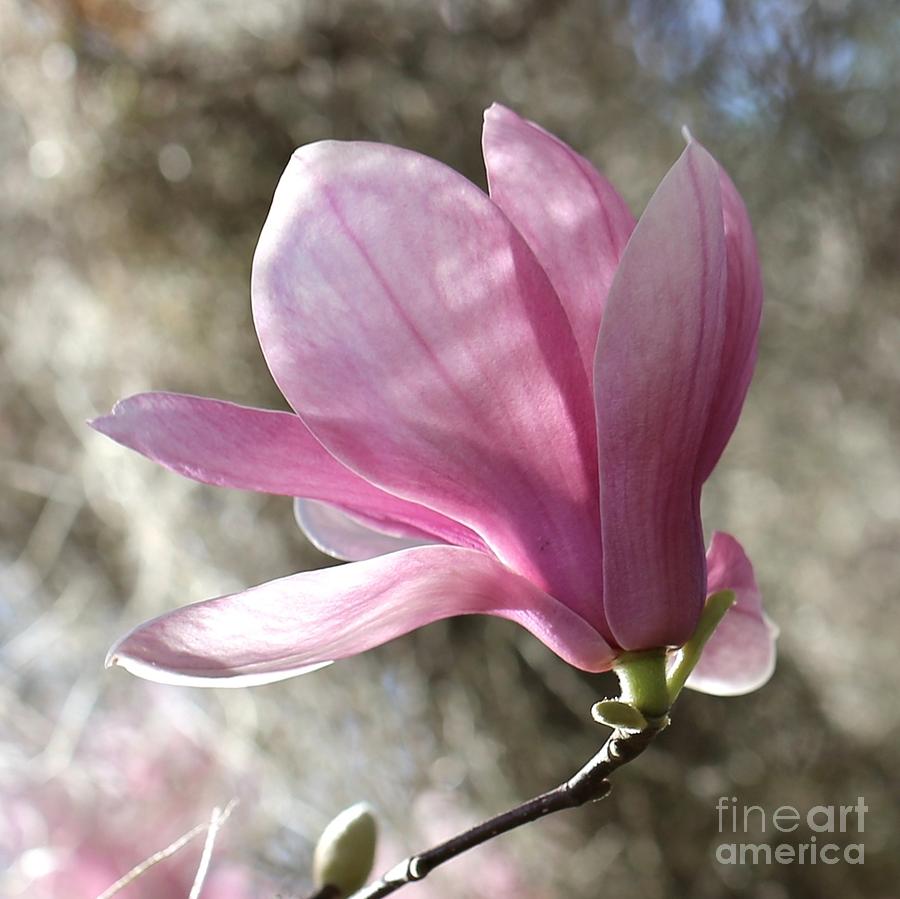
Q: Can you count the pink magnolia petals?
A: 8